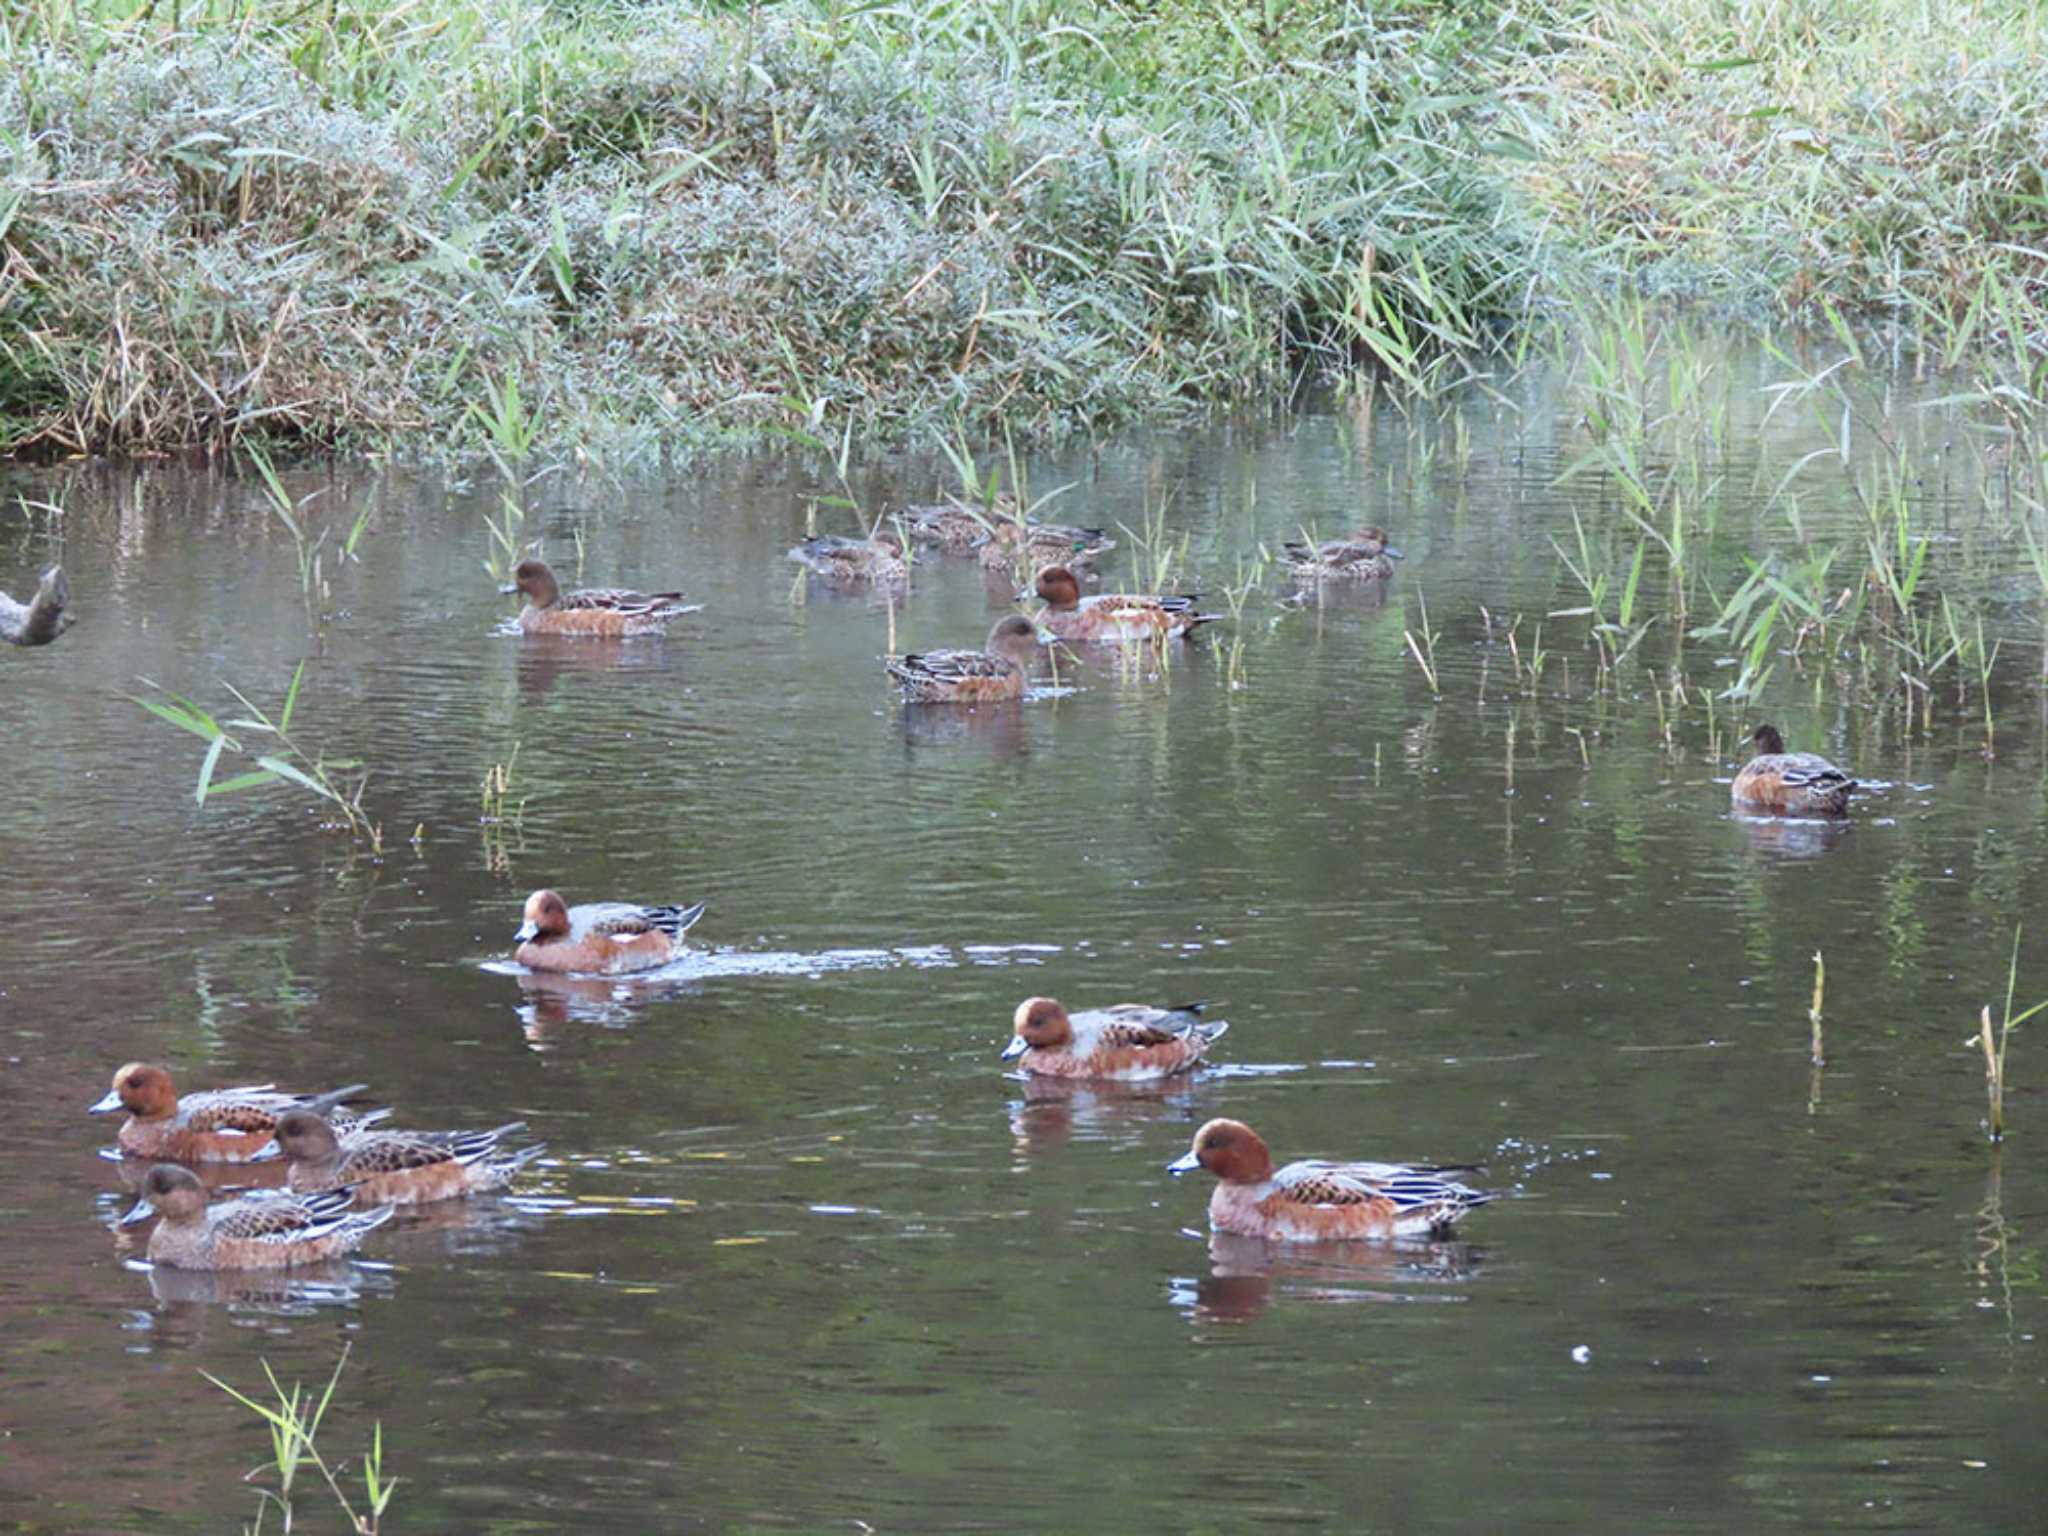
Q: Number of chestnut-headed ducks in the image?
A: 5